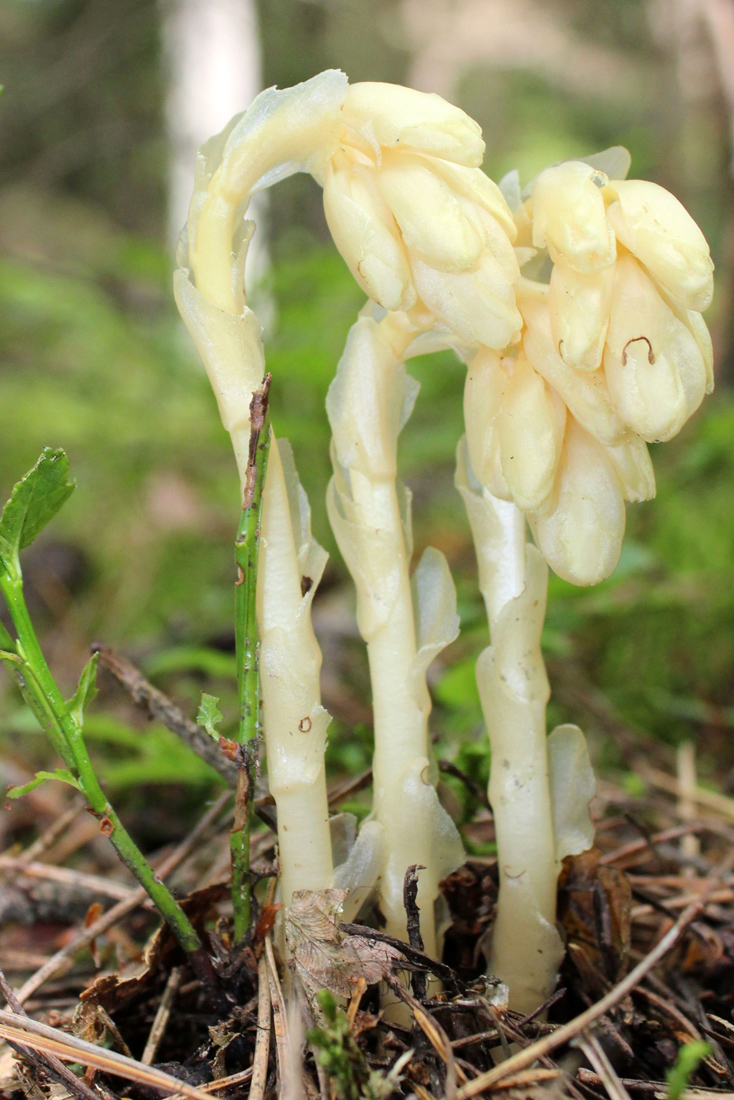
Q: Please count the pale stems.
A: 3